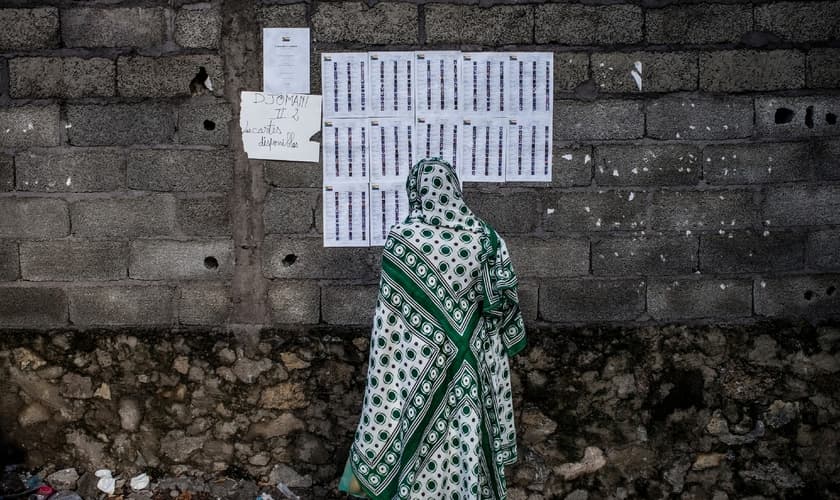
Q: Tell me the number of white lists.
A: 12